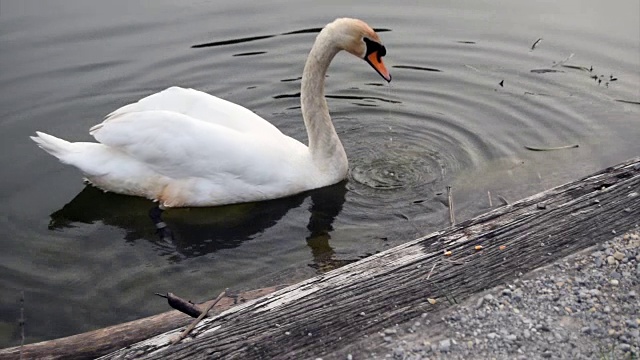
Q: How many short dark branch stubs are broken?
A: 1